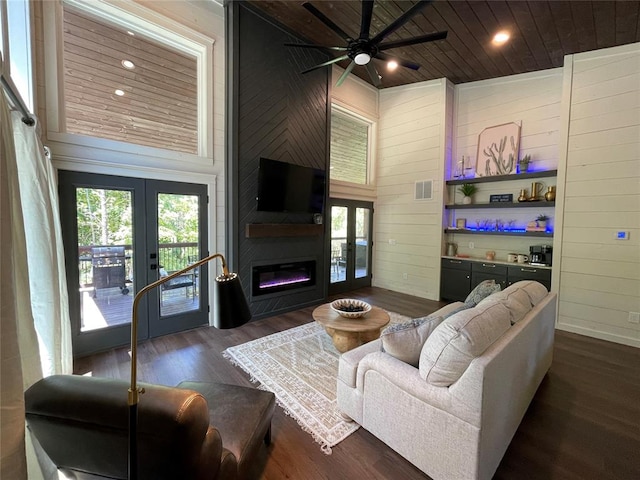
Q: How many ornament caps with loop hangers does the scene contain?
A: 0